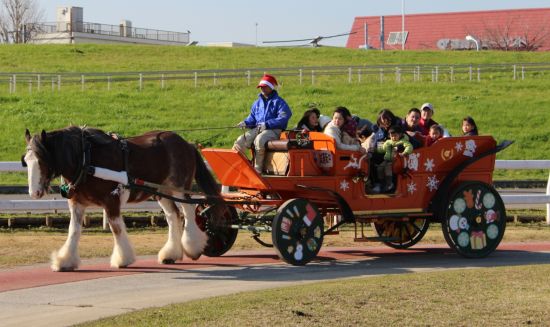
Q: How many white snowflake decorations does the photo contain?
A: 5